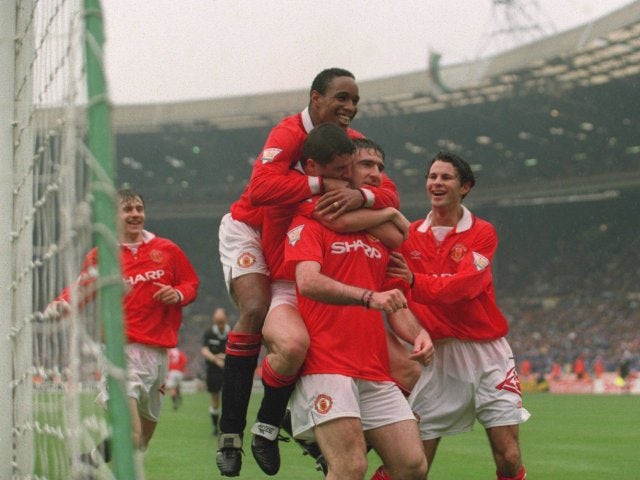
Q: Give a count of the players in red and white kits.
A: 6